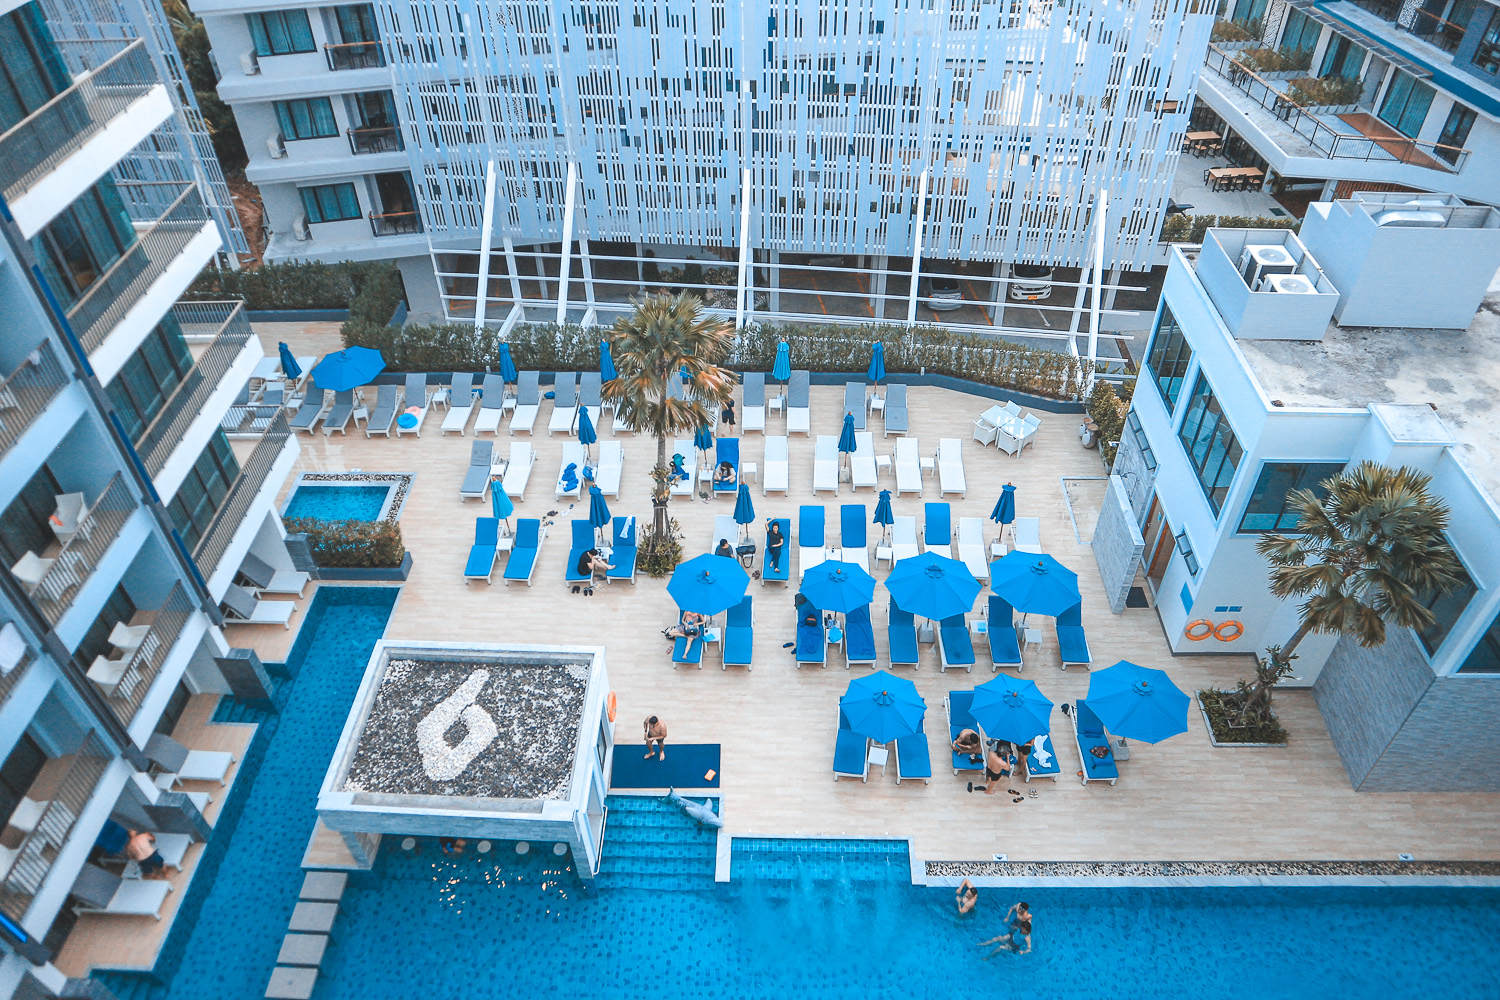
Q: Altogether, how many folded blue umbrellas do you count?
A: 14